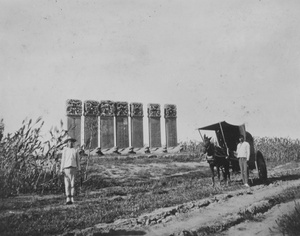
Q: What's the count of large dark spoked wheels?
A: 1